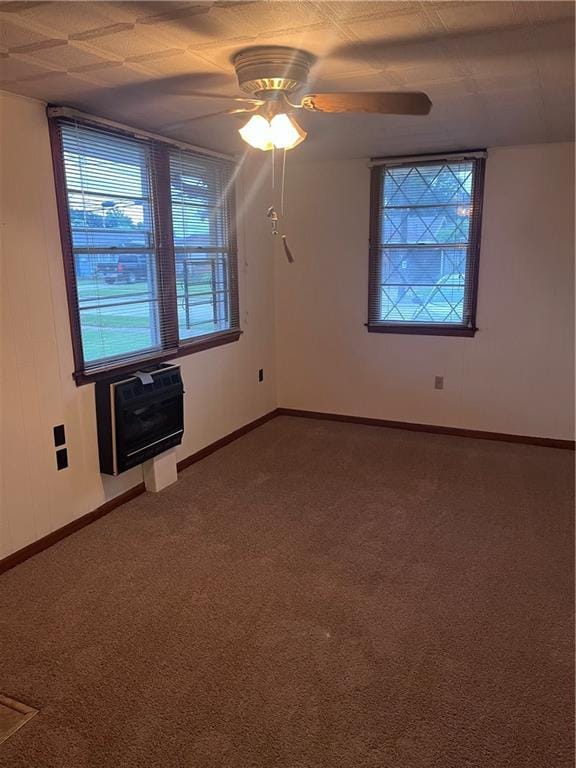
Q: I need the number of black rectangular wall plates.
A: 3